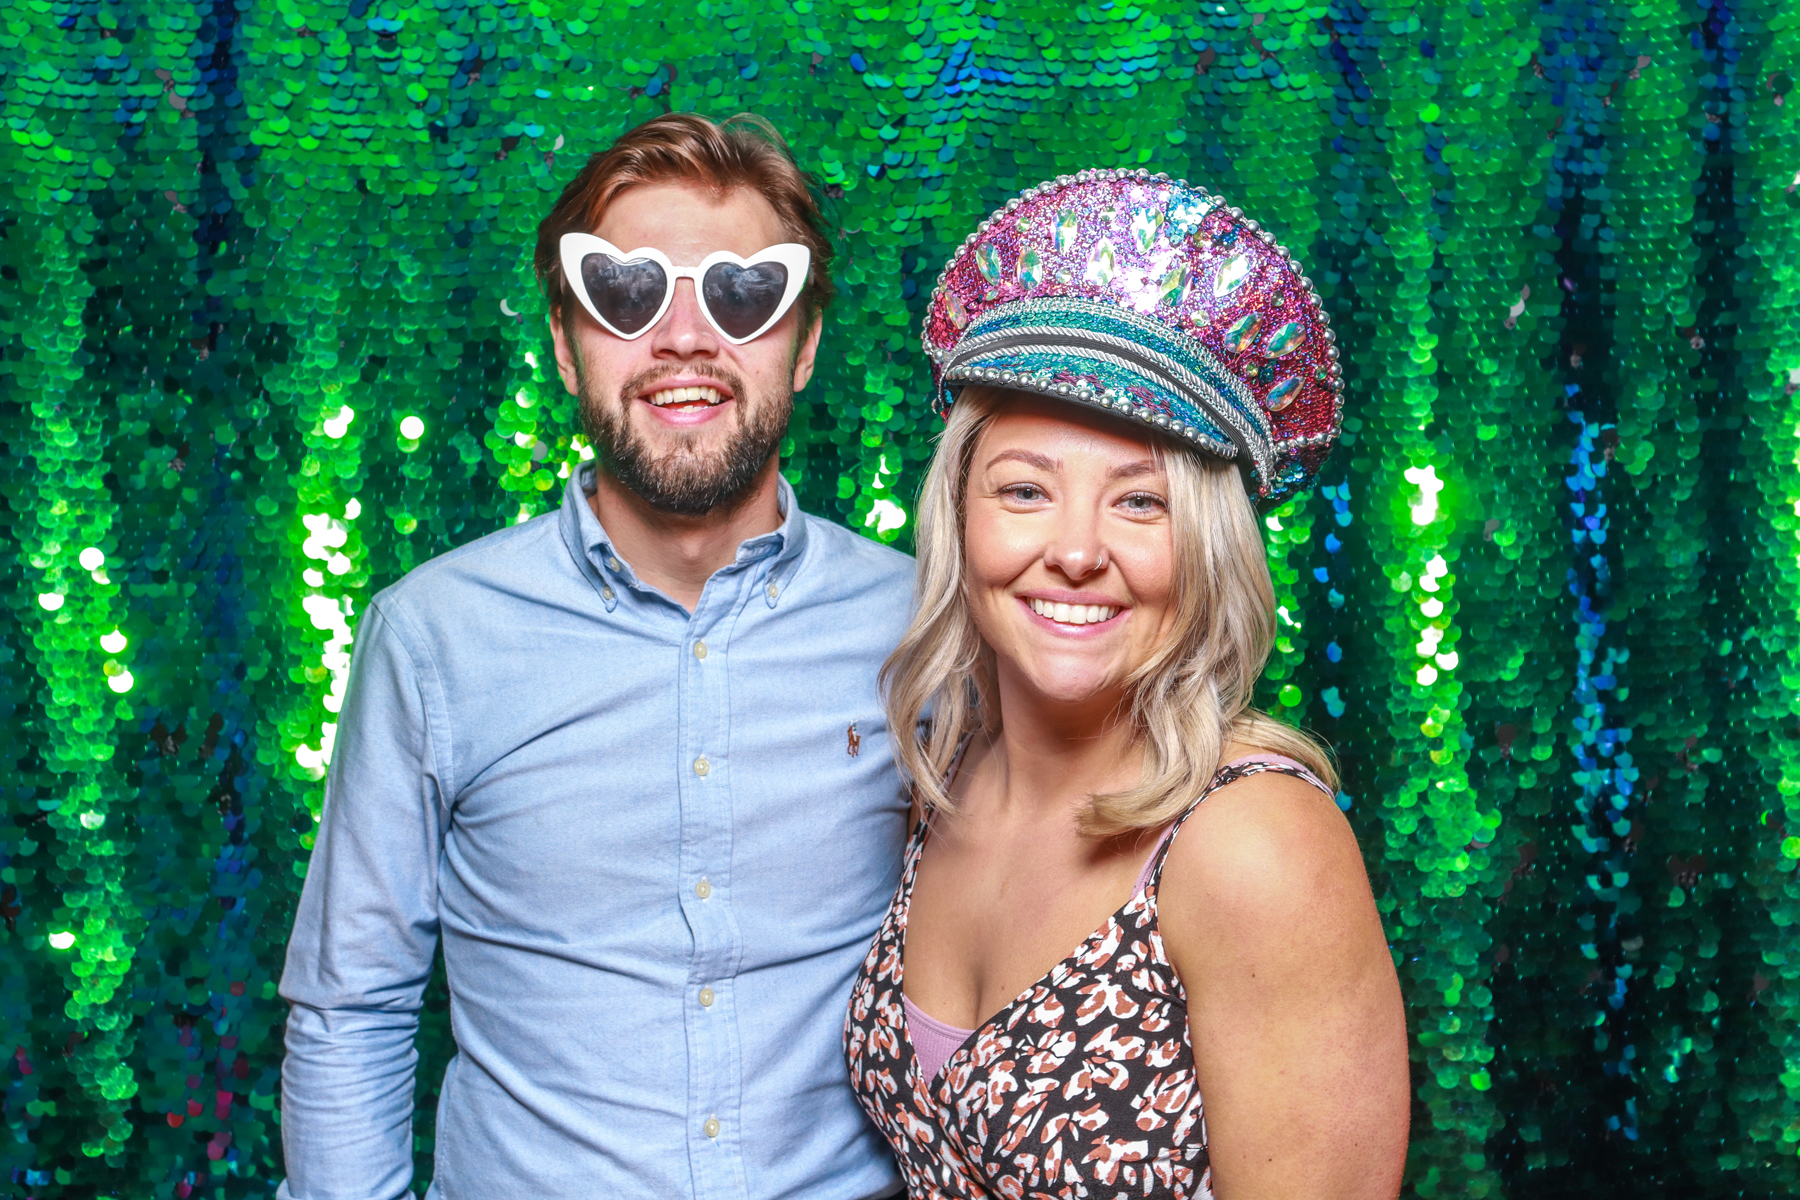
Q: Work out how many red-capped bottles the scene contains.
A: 0